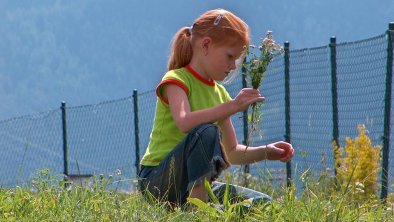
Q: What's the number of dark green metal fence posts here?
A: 6